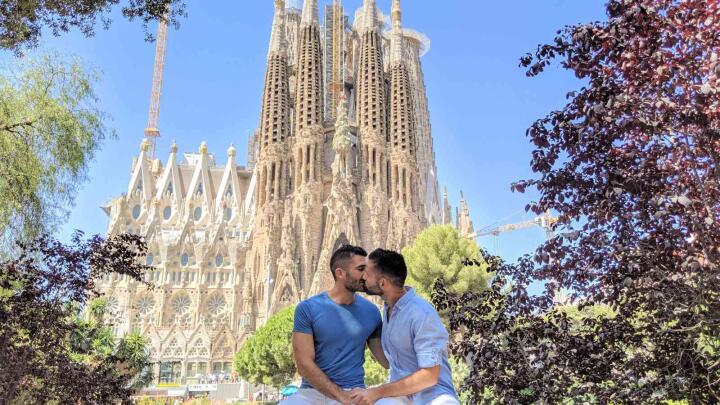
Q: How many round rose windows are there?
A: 4